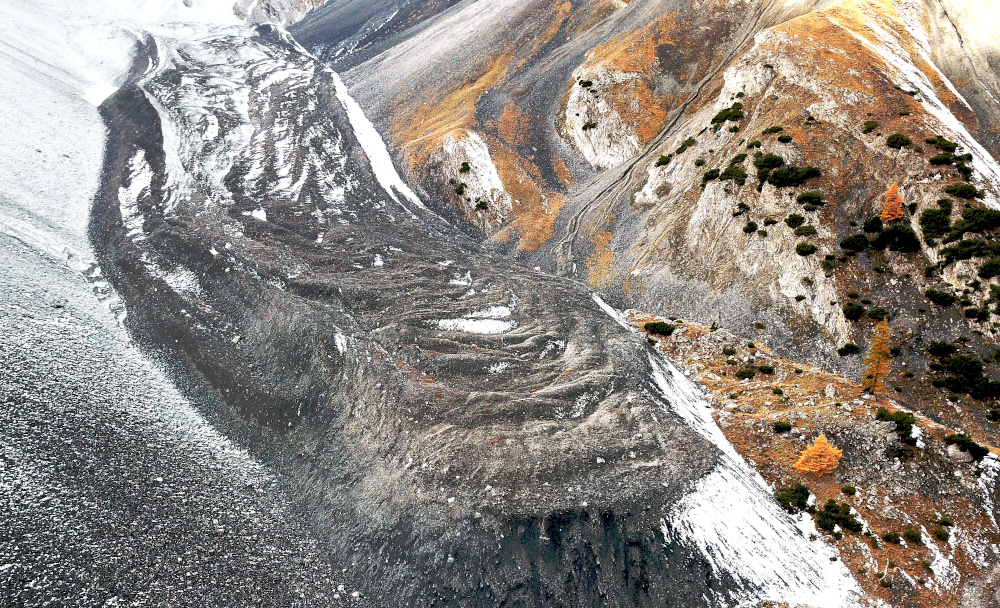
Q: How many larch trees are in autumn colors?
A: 3